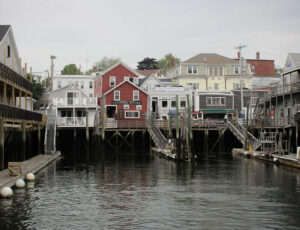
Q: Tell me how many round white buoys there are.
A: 3